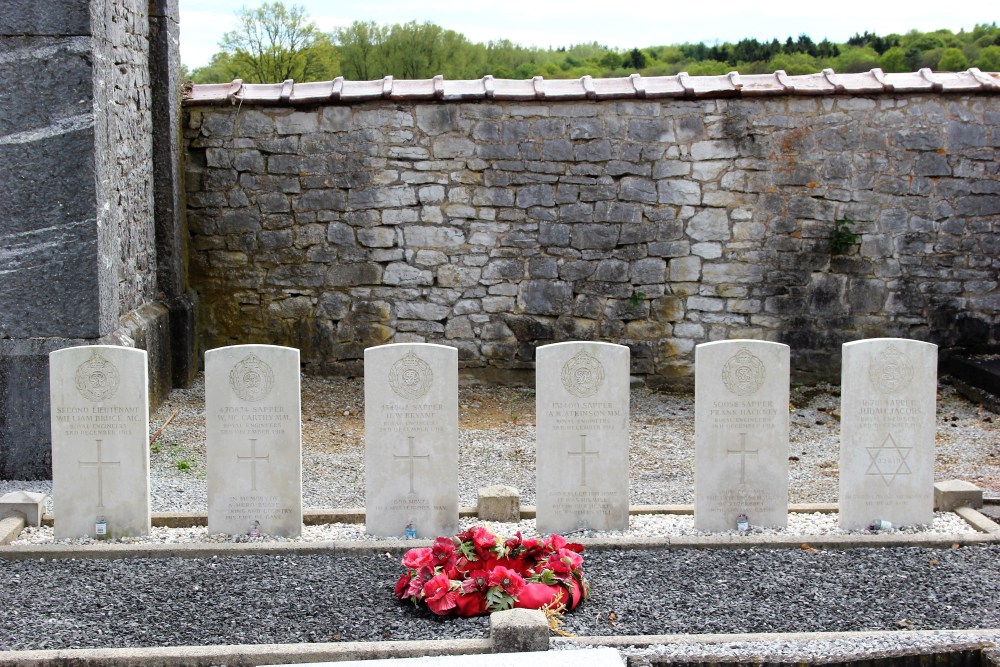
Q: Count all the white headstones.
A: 6